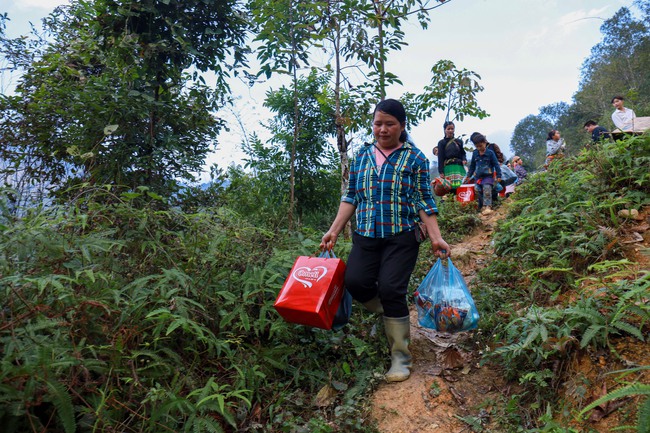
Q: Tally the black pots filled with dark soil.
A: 0